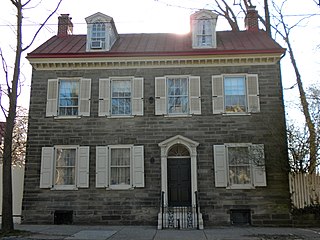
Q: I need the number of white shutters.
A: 14